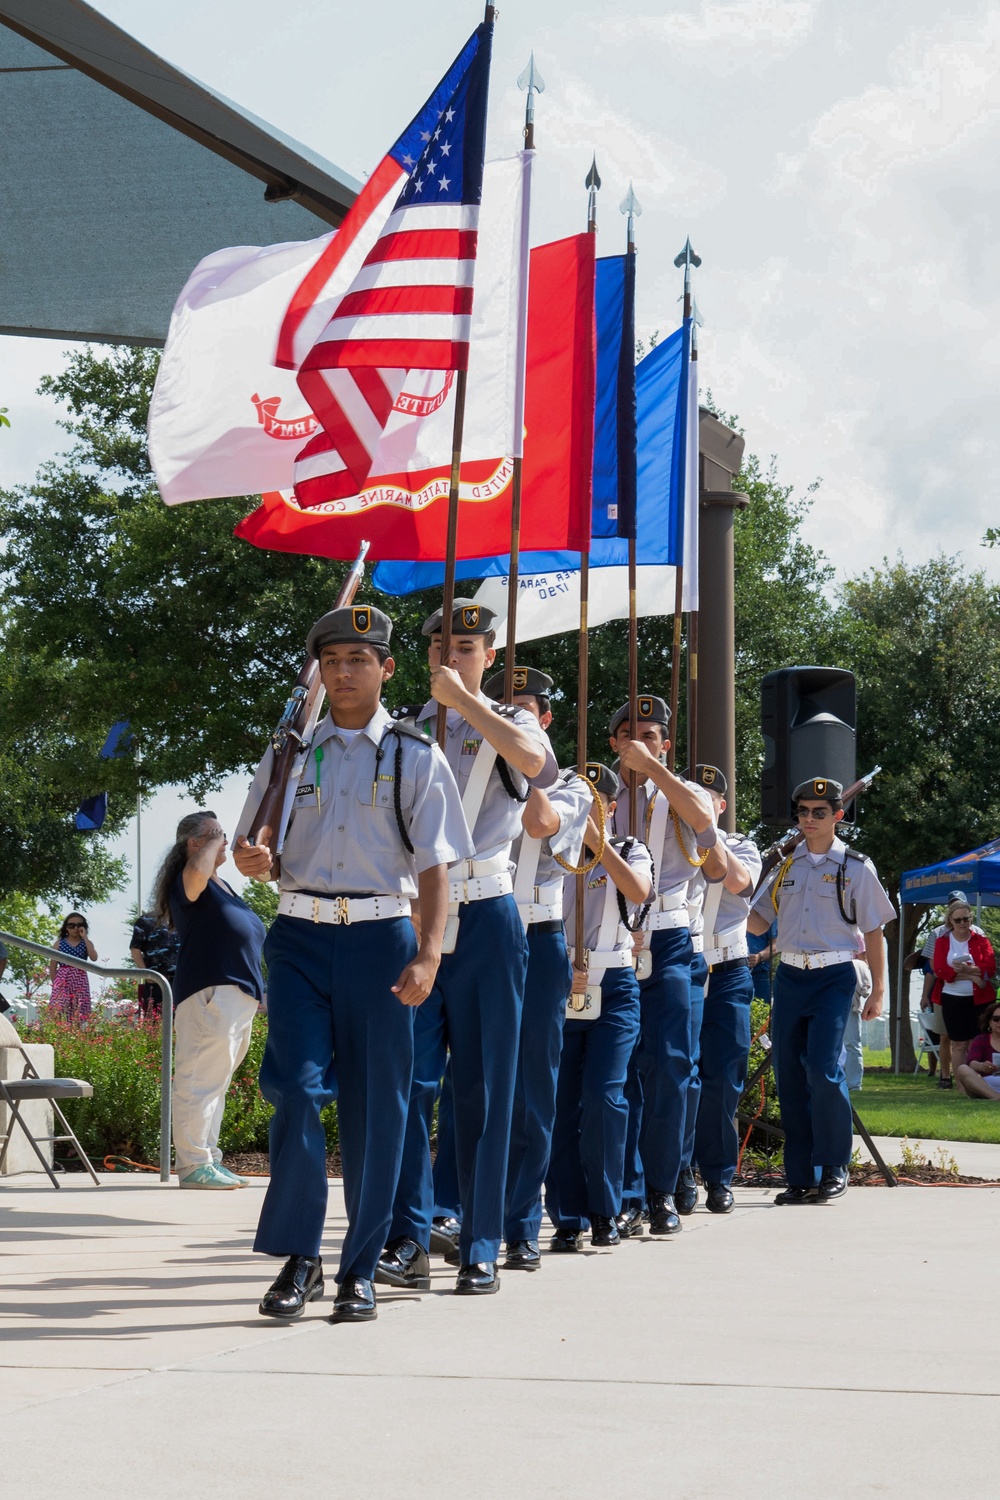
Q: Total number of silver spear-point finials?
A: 5